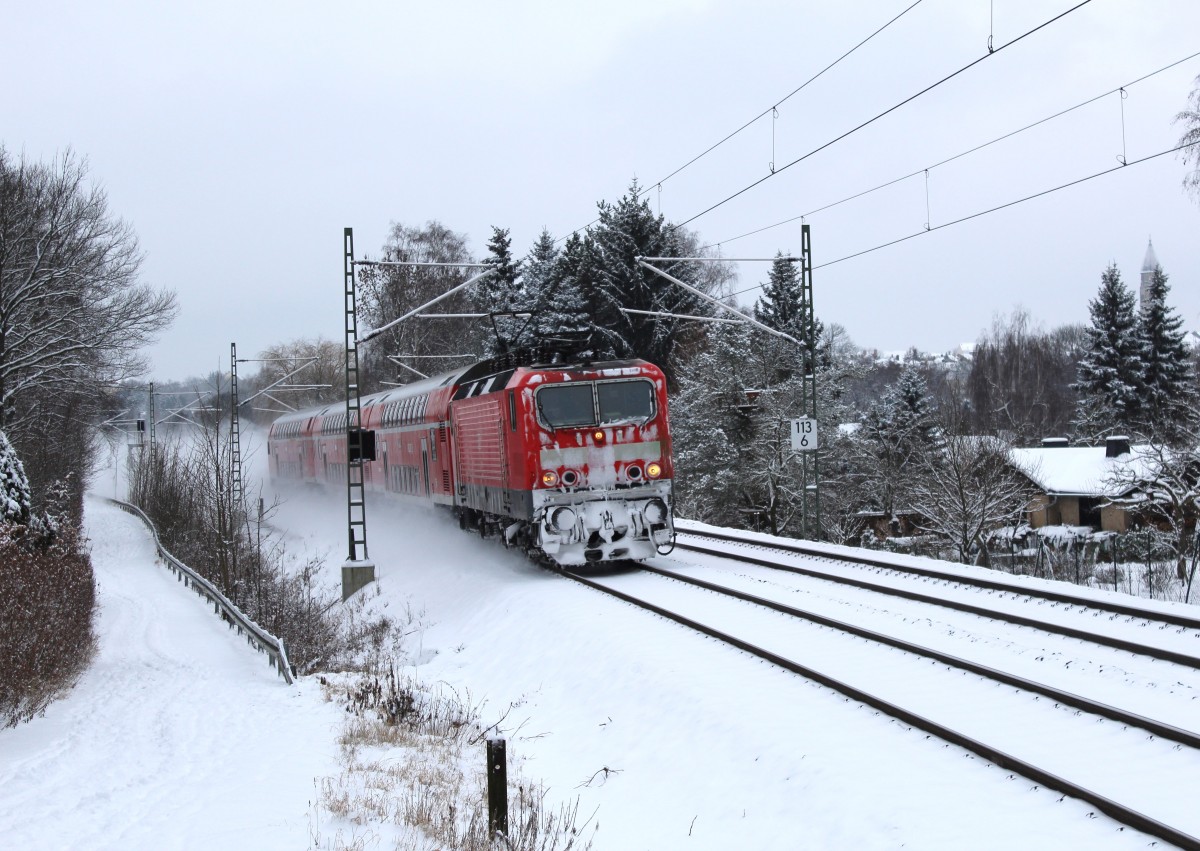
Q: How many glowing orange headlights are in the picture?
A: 3